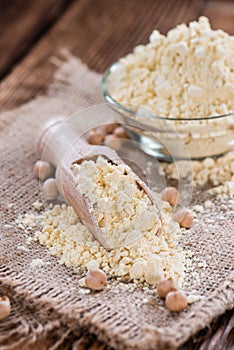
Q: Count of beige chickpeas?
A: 12